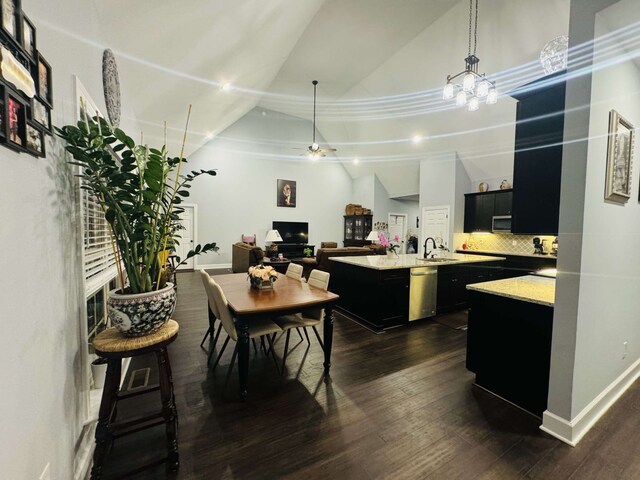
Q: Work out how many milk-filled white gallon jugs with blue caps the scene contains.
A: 0